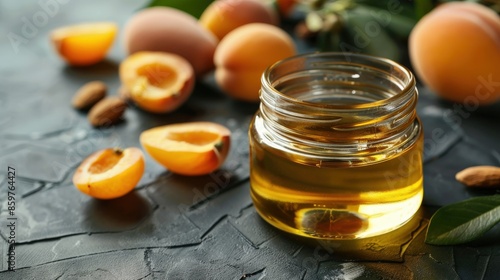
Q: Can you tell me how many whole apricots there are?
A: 4